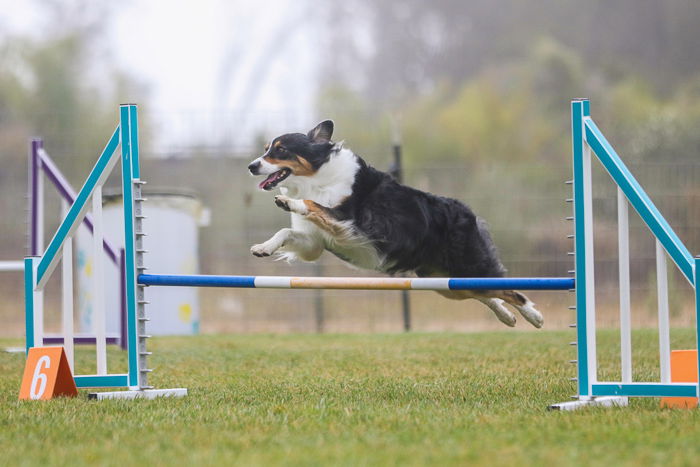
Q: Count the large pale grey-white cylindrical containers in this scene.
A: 1